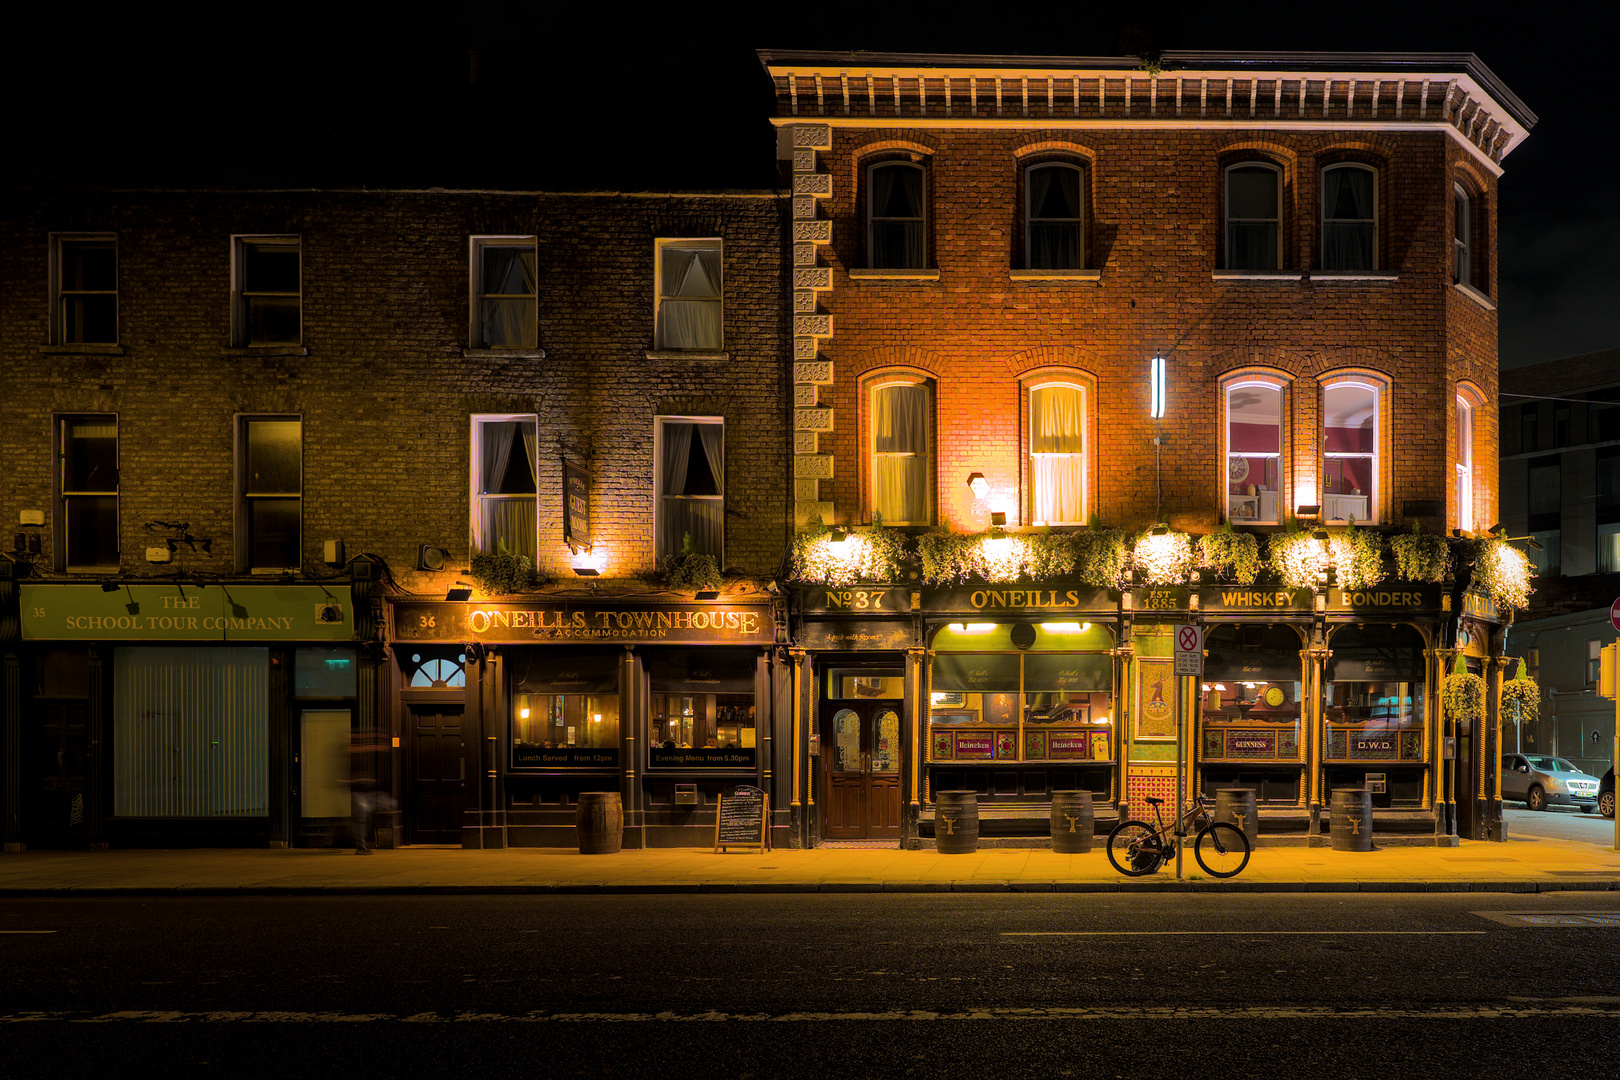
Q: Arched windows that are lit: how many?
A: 5